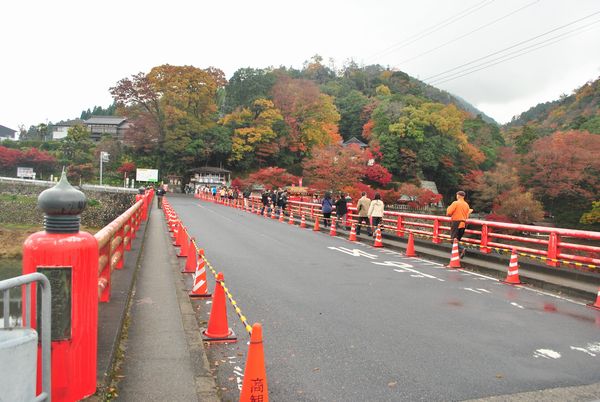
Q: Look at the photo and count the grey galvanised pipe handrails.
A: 1